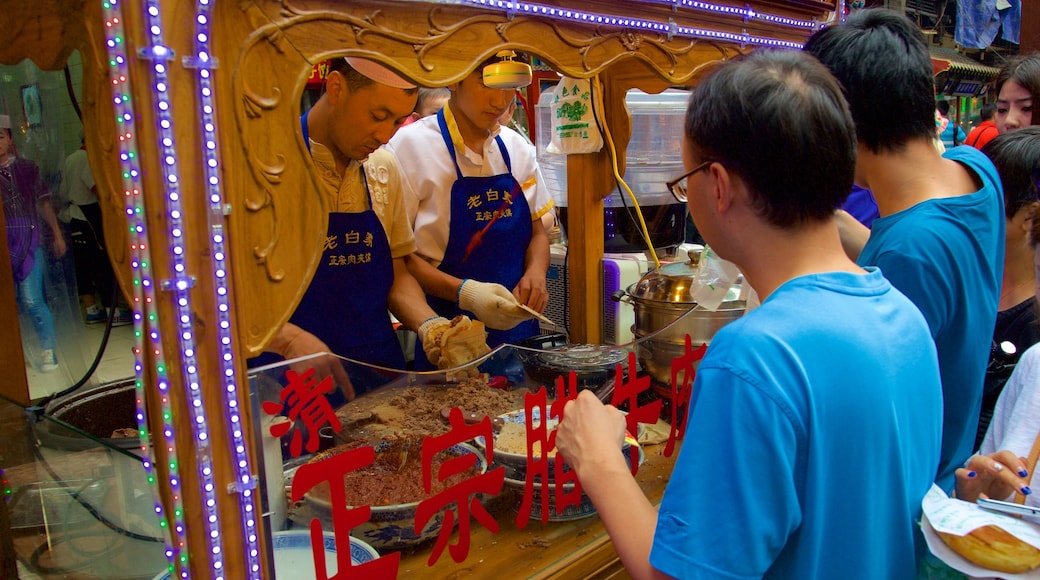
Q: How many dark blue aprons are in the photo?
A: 2